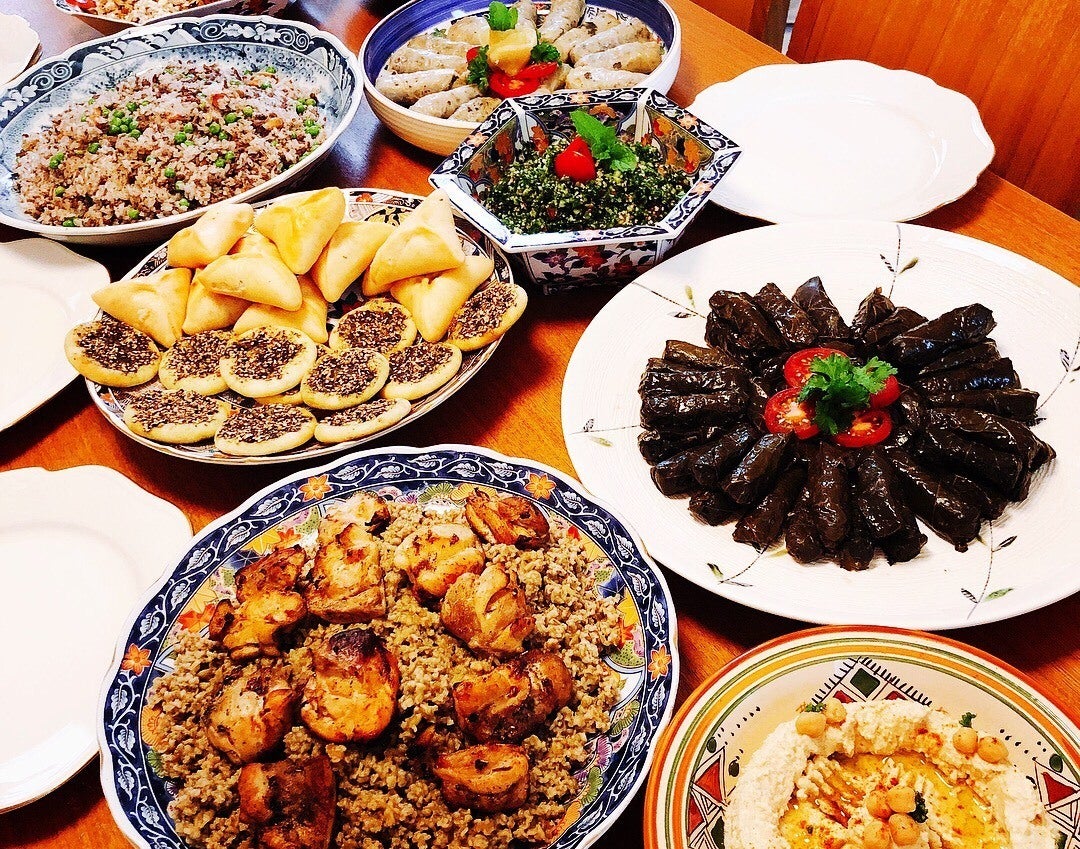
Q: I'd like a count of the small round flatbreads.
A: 11